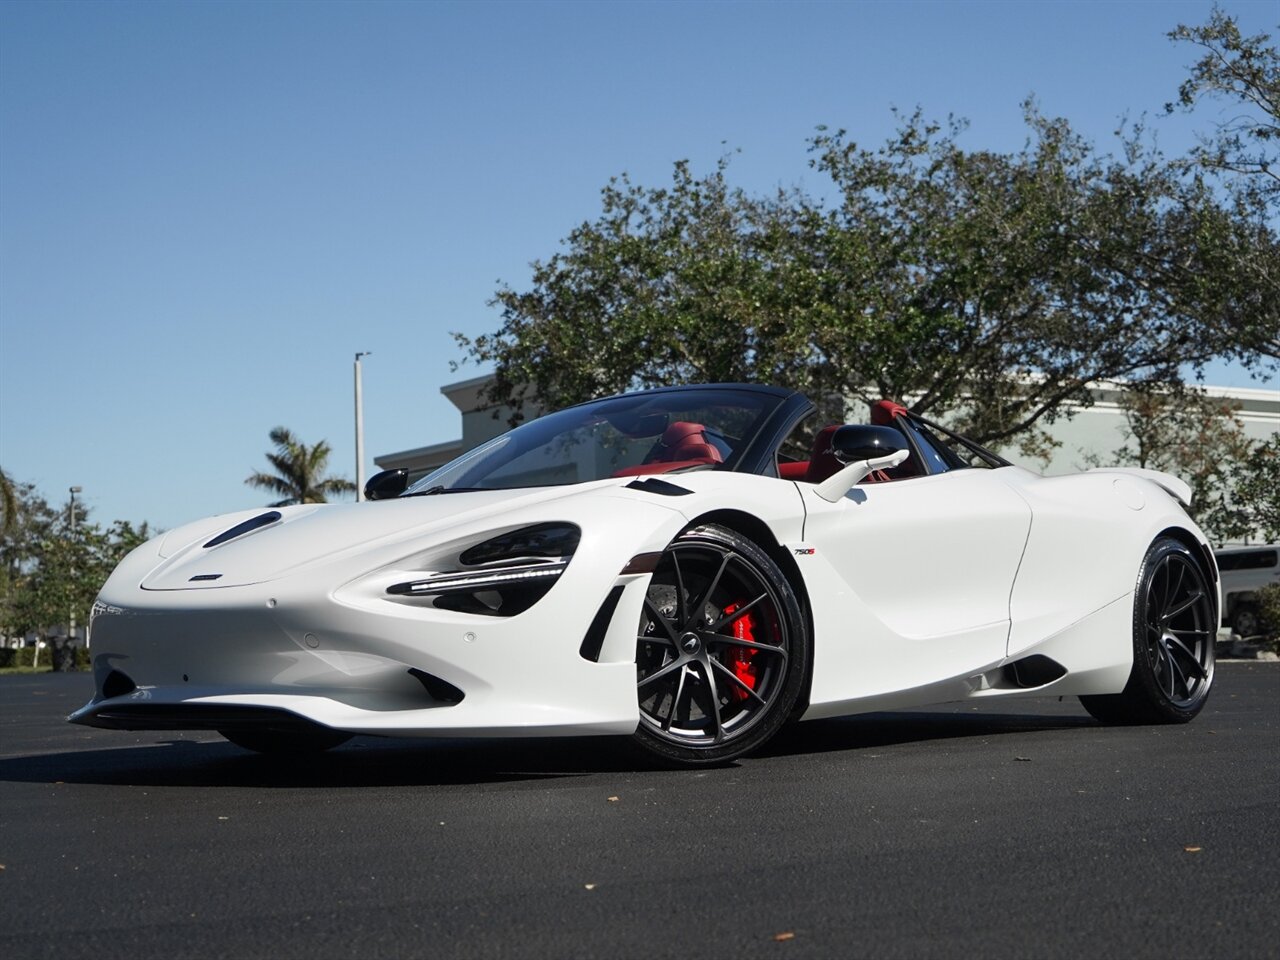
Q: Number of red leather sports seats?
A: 2